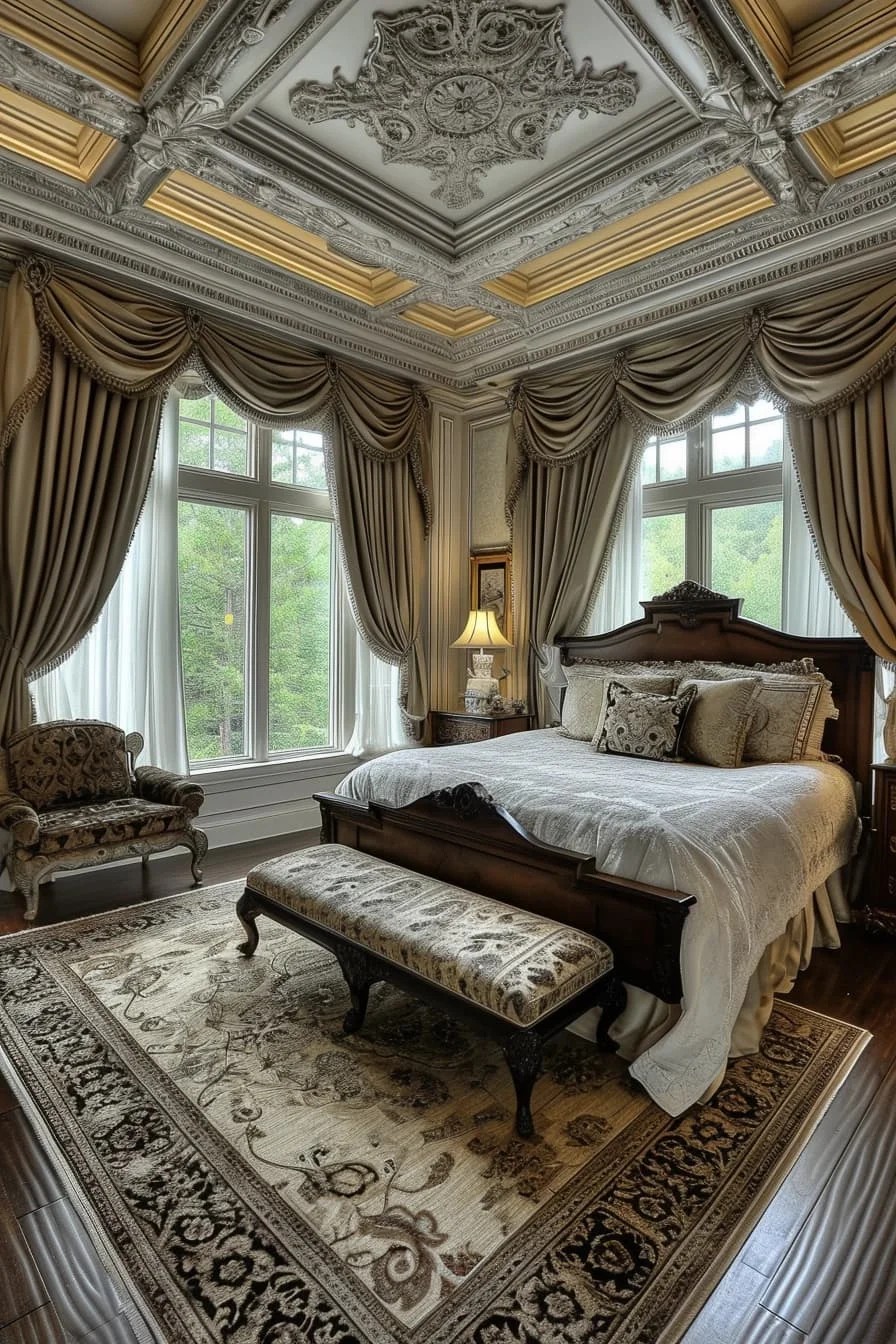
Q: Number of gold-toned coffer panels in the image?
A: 7